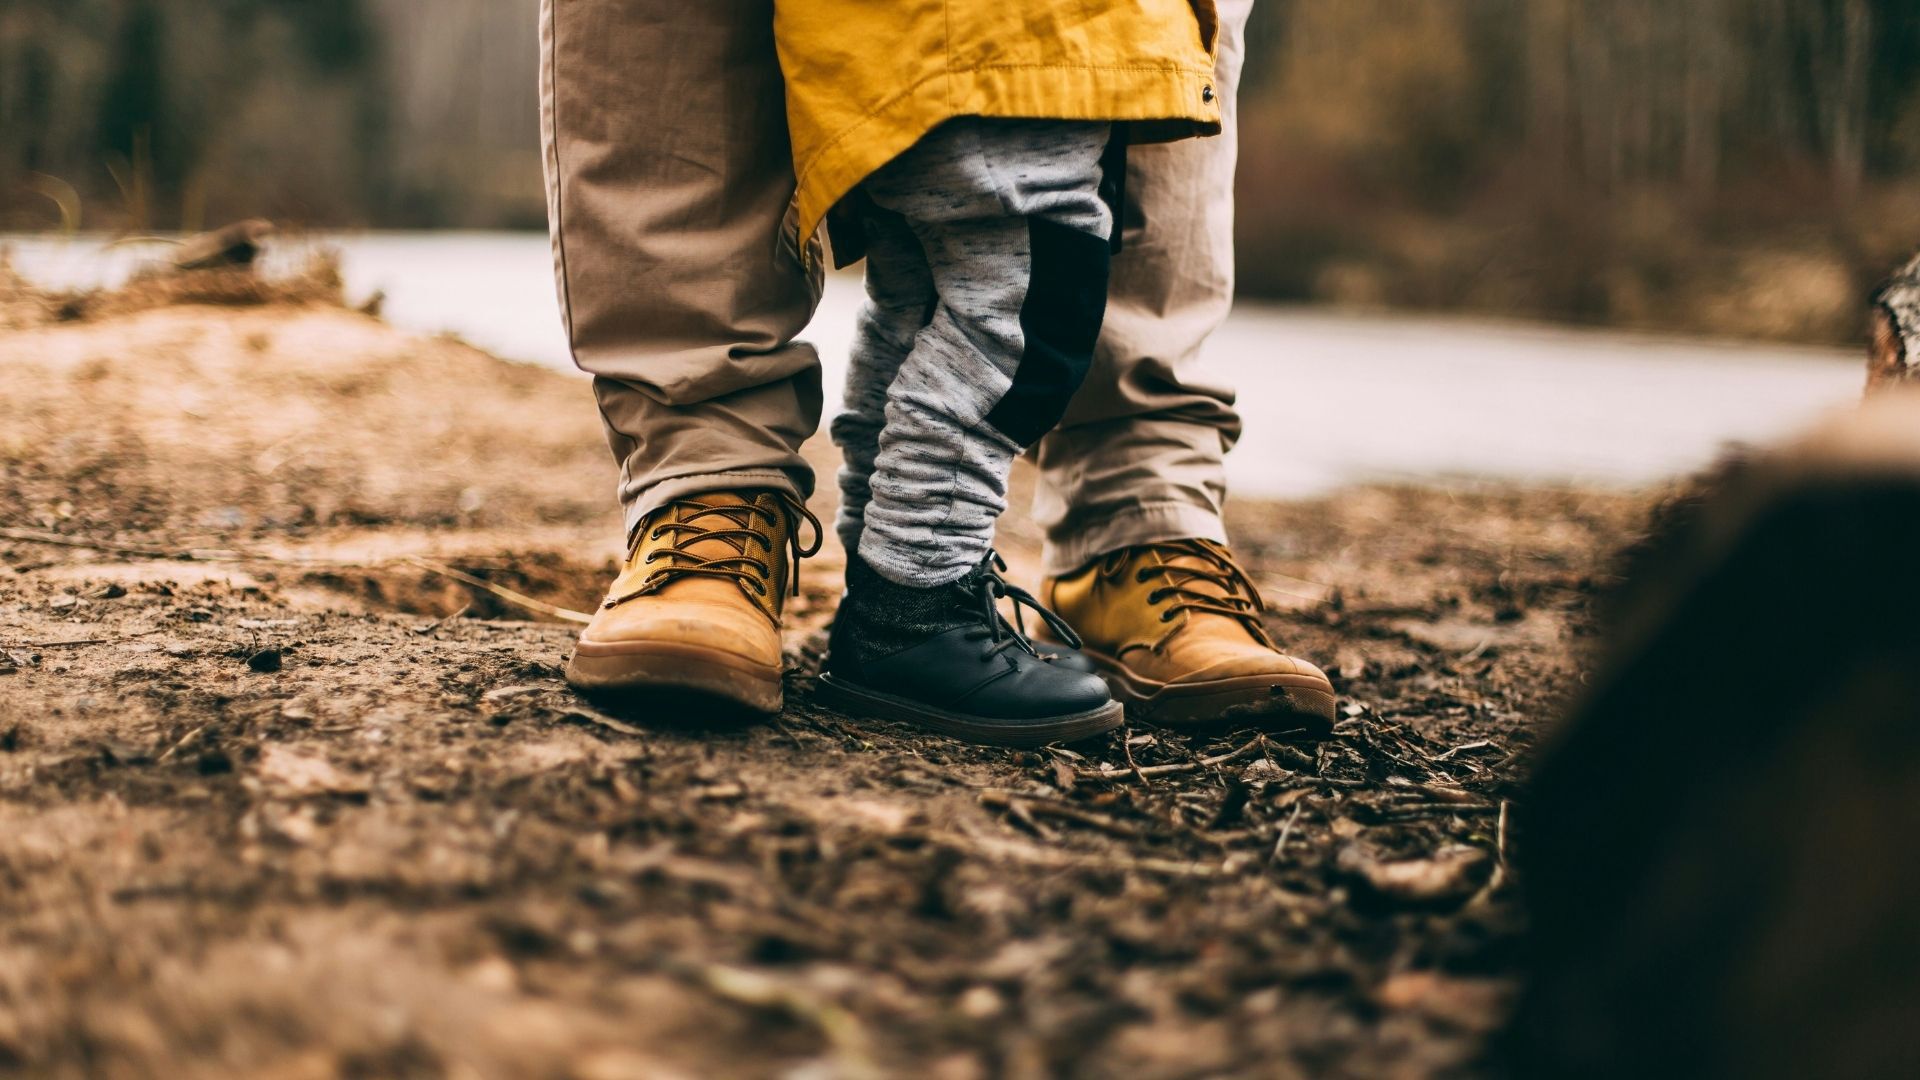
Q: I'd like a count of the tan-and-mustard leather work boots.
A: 2